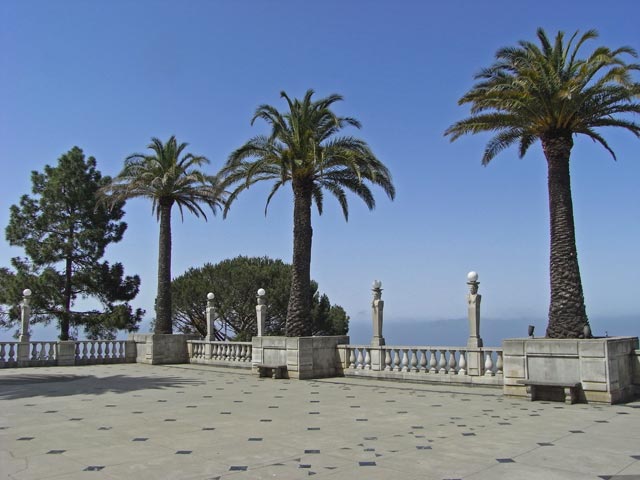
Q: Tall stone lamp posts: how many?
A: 5